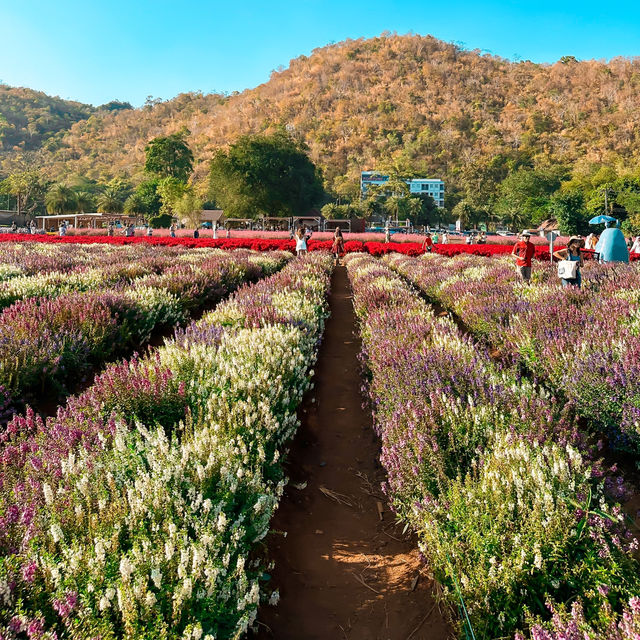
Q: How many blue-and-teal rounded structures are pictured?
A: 1